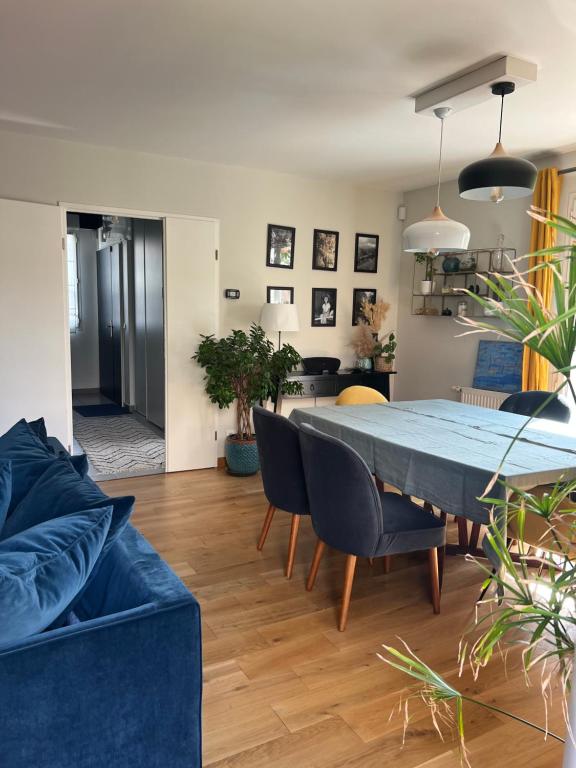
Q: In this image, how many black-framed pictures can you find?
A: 6